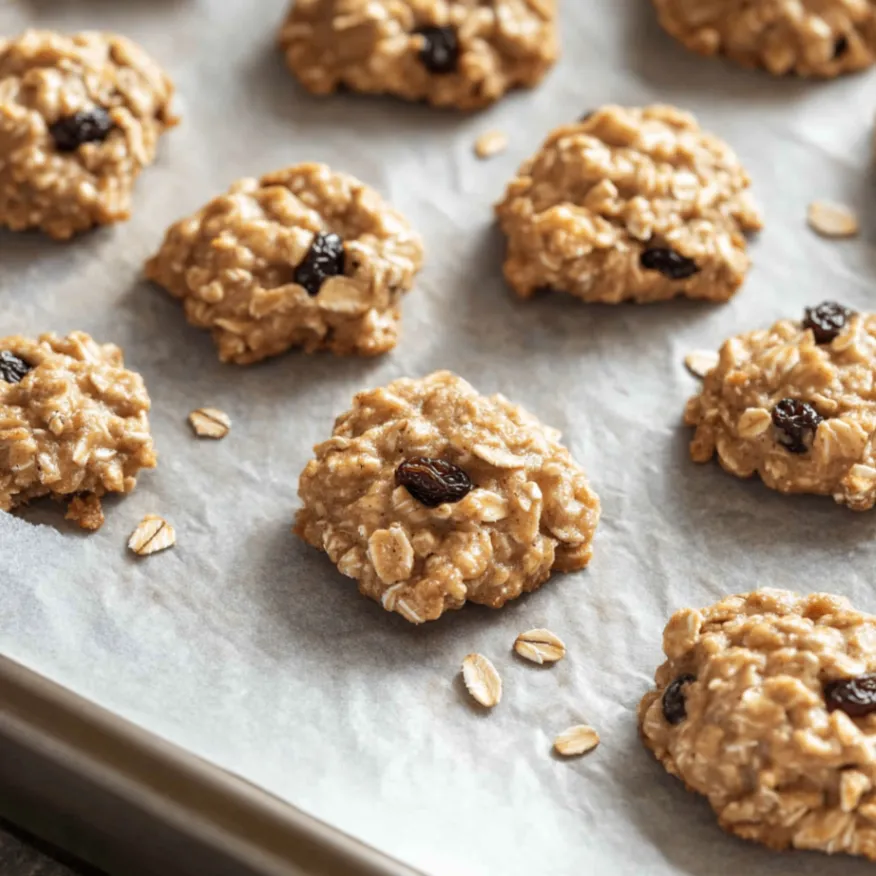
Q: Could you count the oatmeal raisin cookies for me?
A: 9